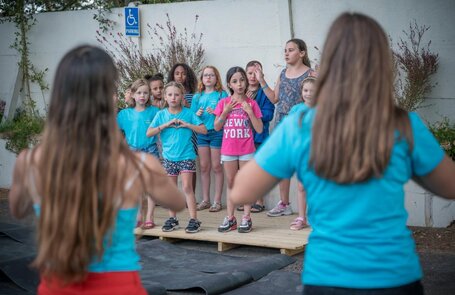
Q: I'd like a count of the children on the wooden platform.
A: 9